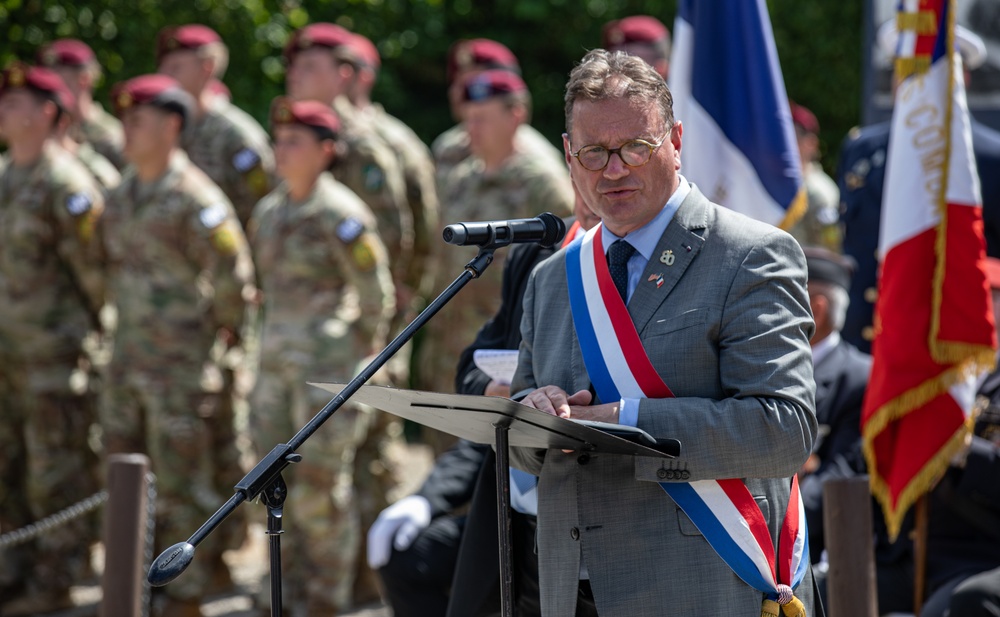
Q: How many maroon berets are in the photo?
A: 12